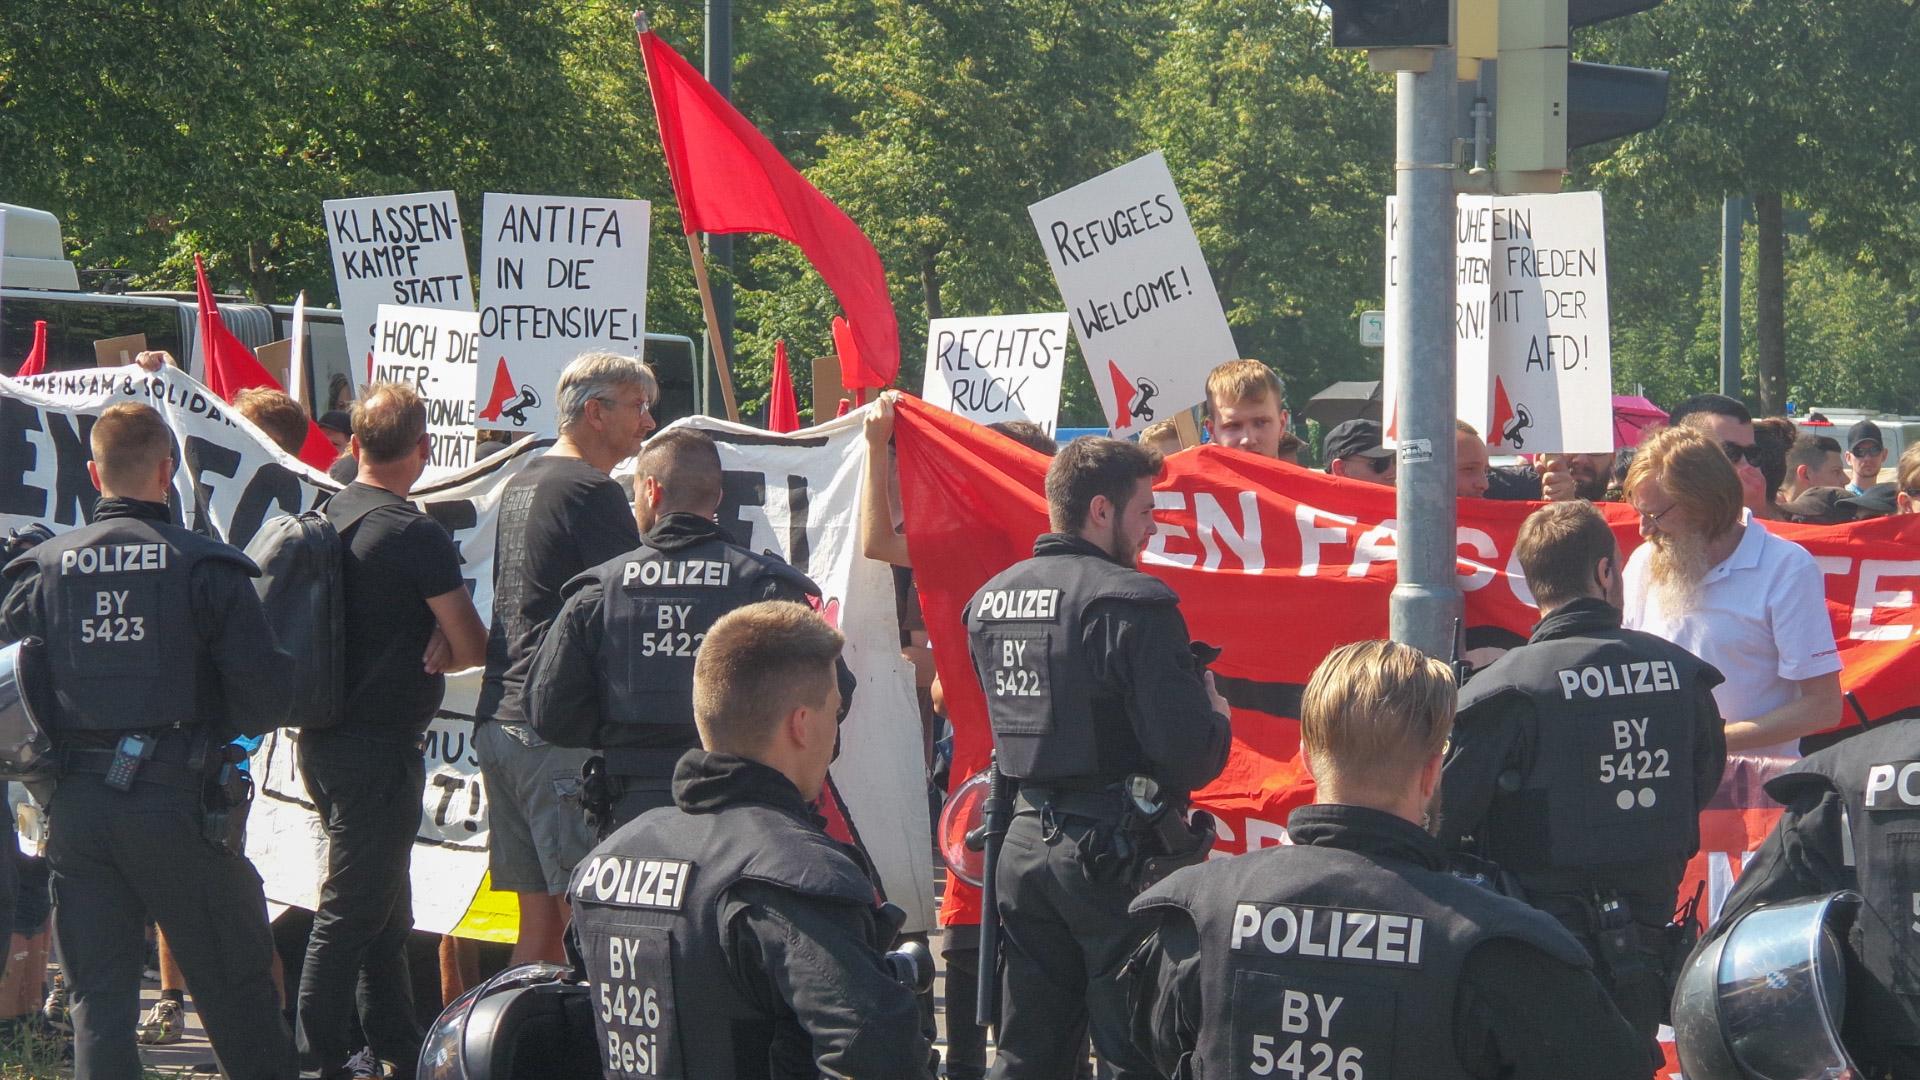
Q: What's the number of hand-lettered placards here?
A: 7